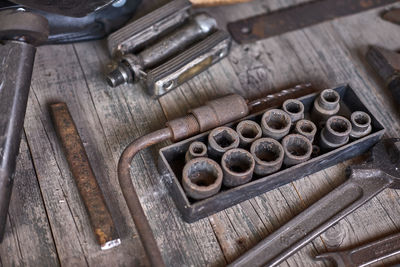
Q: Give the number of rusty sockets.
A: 13